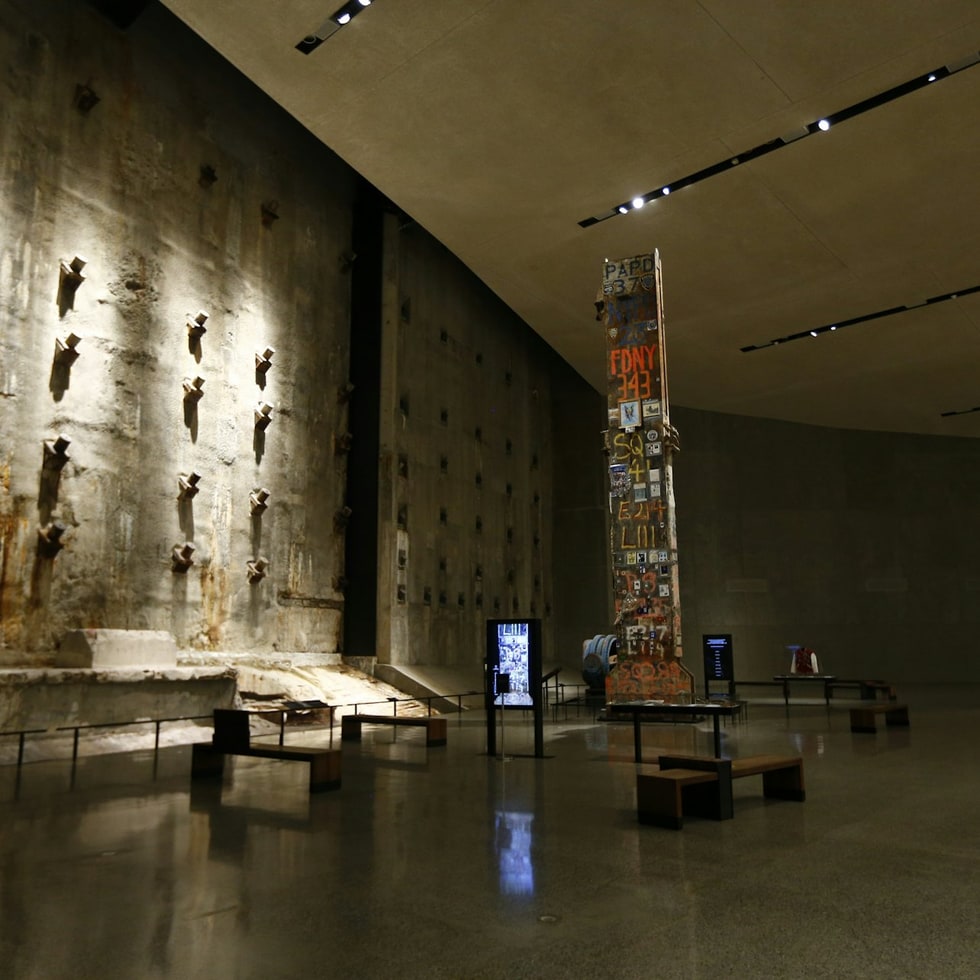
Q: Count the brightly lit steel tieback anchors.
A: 12